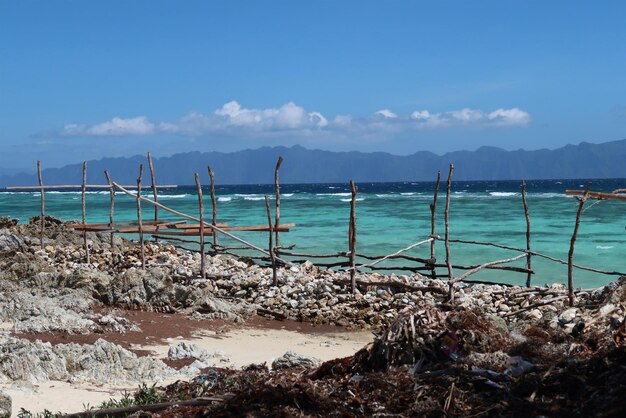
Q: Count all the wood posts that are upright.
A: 14